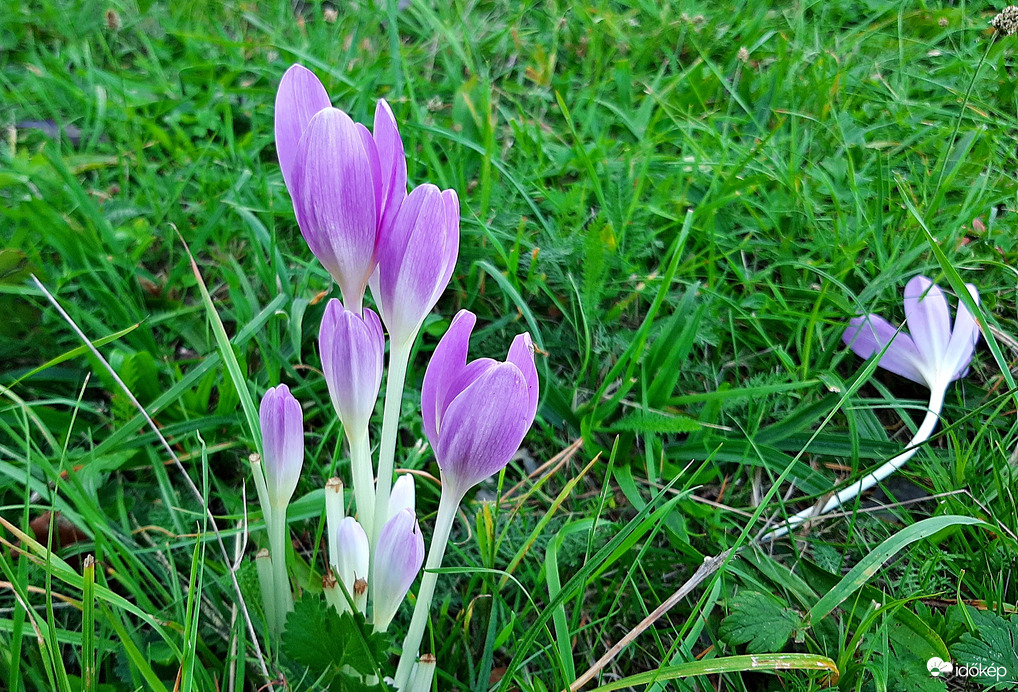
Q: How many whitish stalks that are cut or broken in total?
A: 6